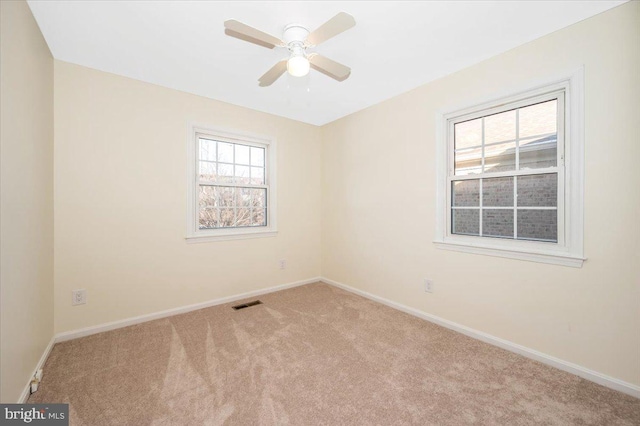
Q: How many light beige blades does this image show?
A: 4